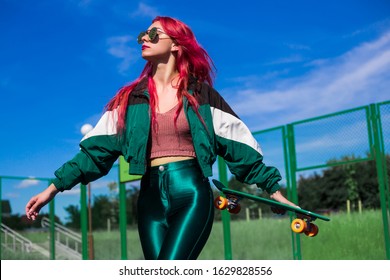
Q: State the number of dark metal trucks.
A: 2